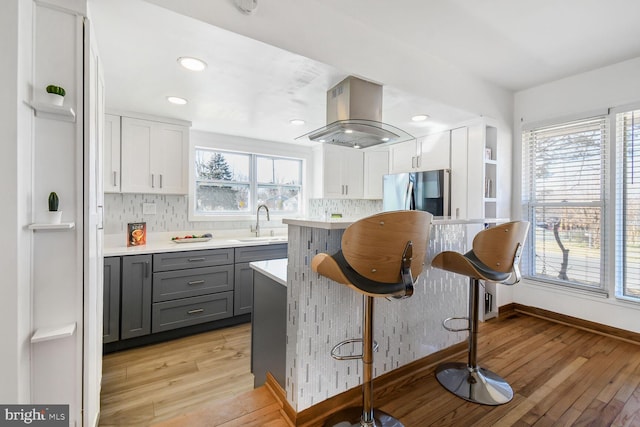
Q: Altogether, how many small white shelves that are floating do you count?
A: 3